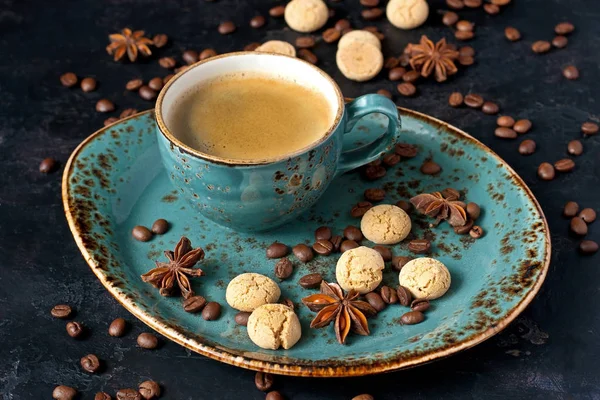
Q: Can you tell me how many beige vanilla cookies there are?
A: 10